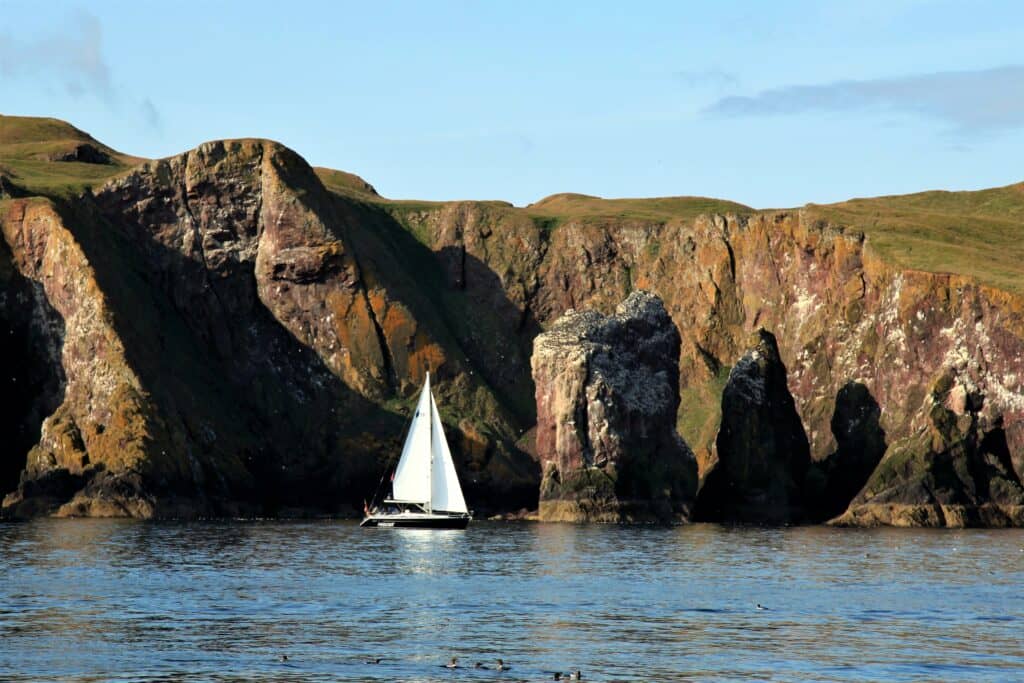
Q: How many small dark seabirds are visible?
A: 8